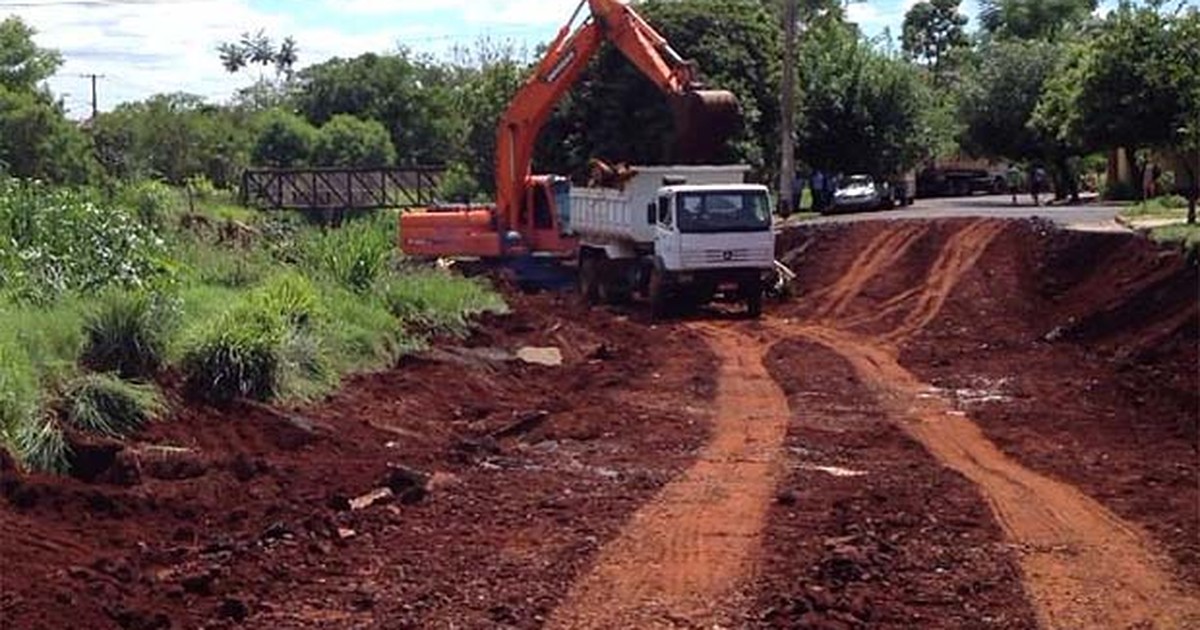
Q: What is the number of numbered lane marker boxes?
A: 0